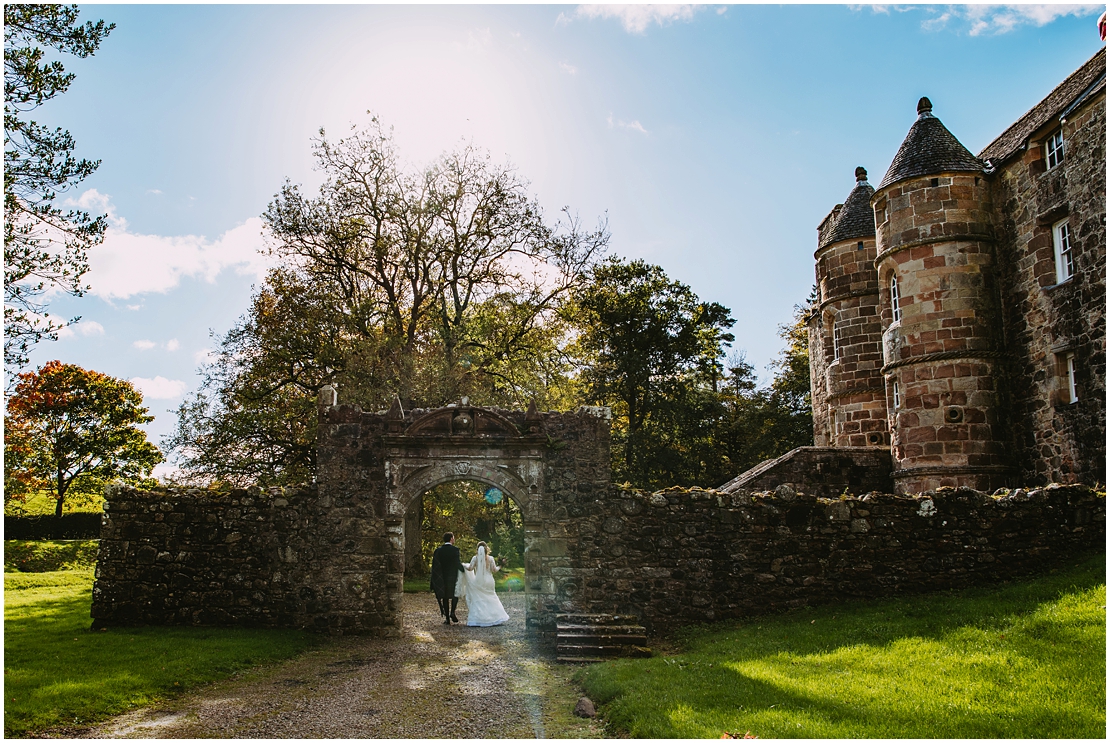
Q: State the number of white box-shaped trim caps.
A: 0